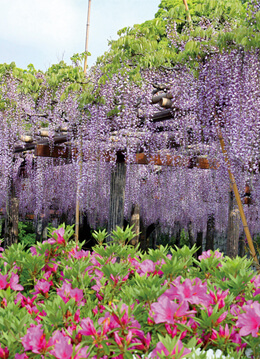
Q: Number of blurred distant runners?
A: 0